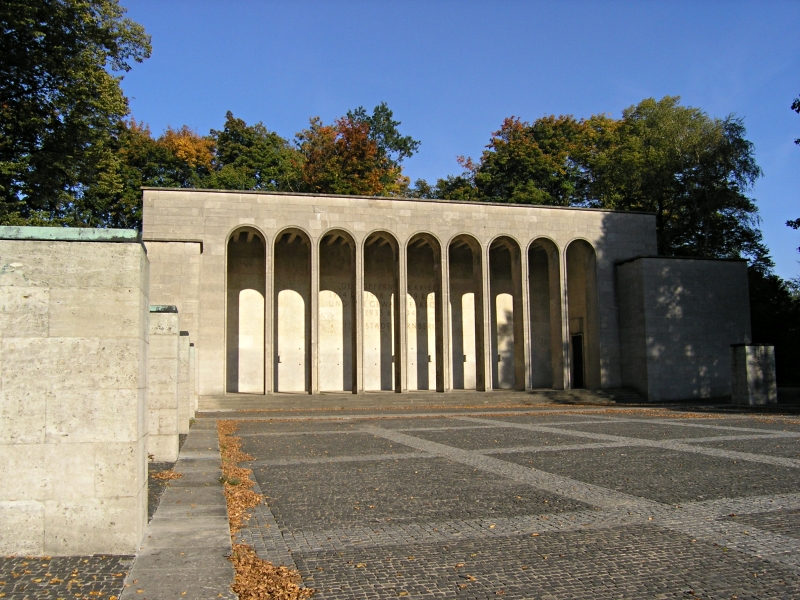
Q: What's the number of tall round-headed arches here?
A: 9